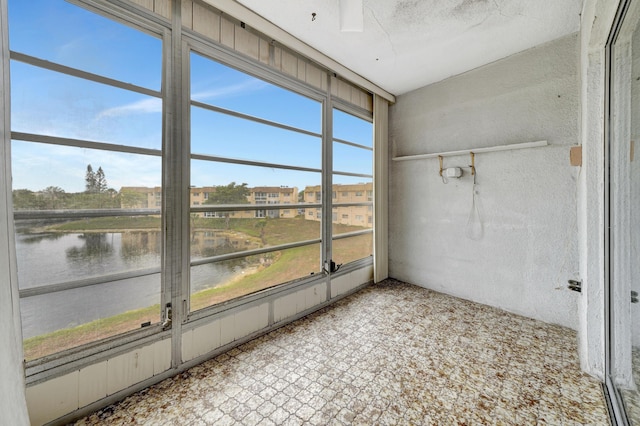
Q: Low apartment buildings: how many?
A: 2